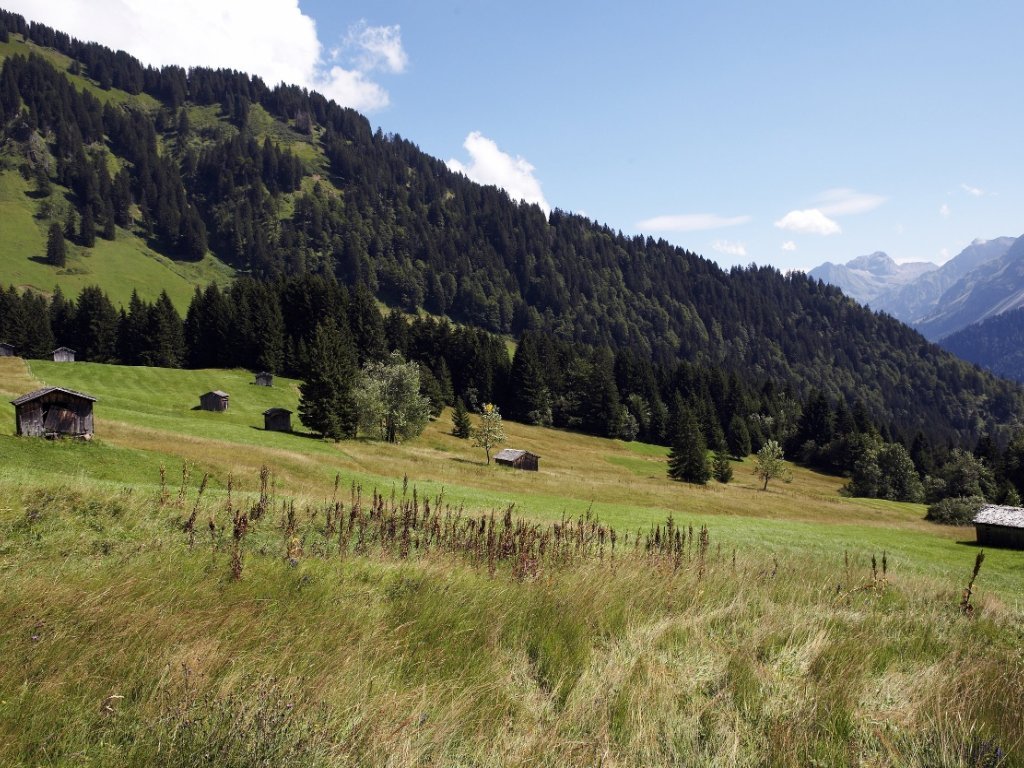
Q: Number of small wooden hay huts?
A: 8